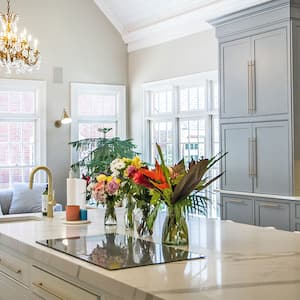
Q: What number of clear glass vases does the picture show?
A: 4